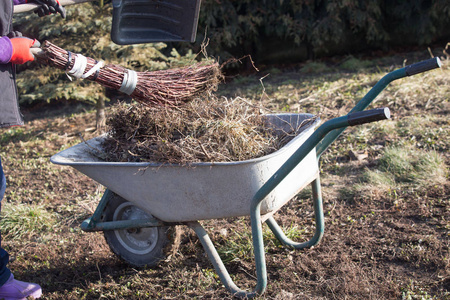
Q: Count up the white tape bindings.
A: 2